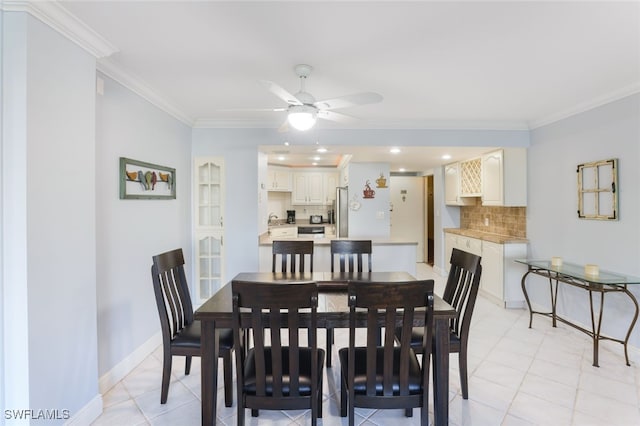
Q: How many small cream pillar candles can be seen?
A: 2